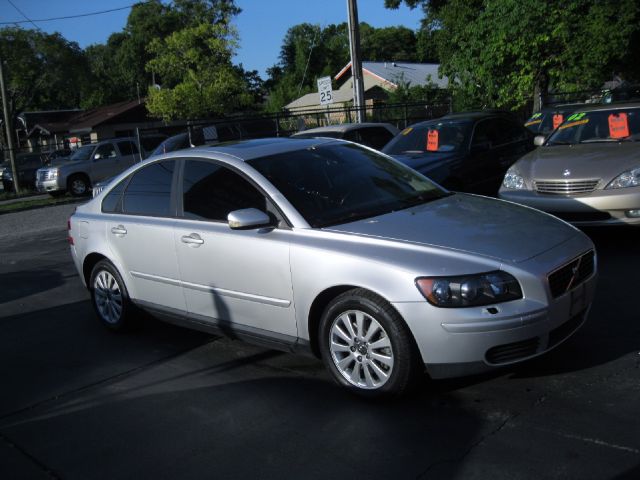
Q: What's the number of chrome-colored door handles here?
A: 2